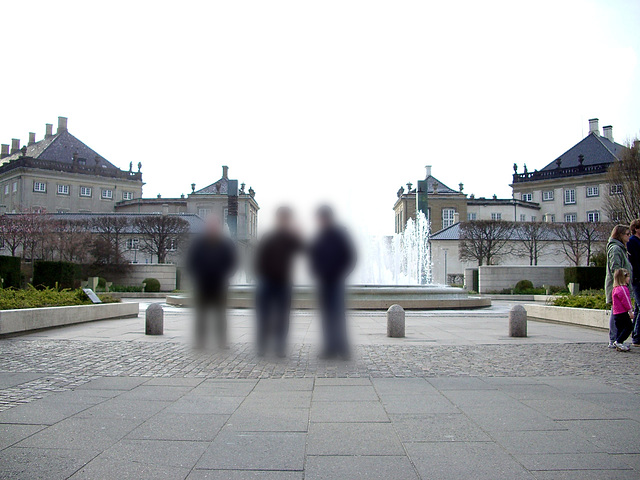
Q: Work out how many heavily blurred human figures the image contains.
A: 3